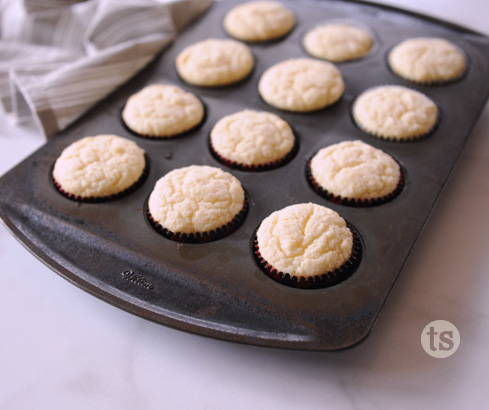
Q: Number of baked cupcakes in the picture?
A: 12